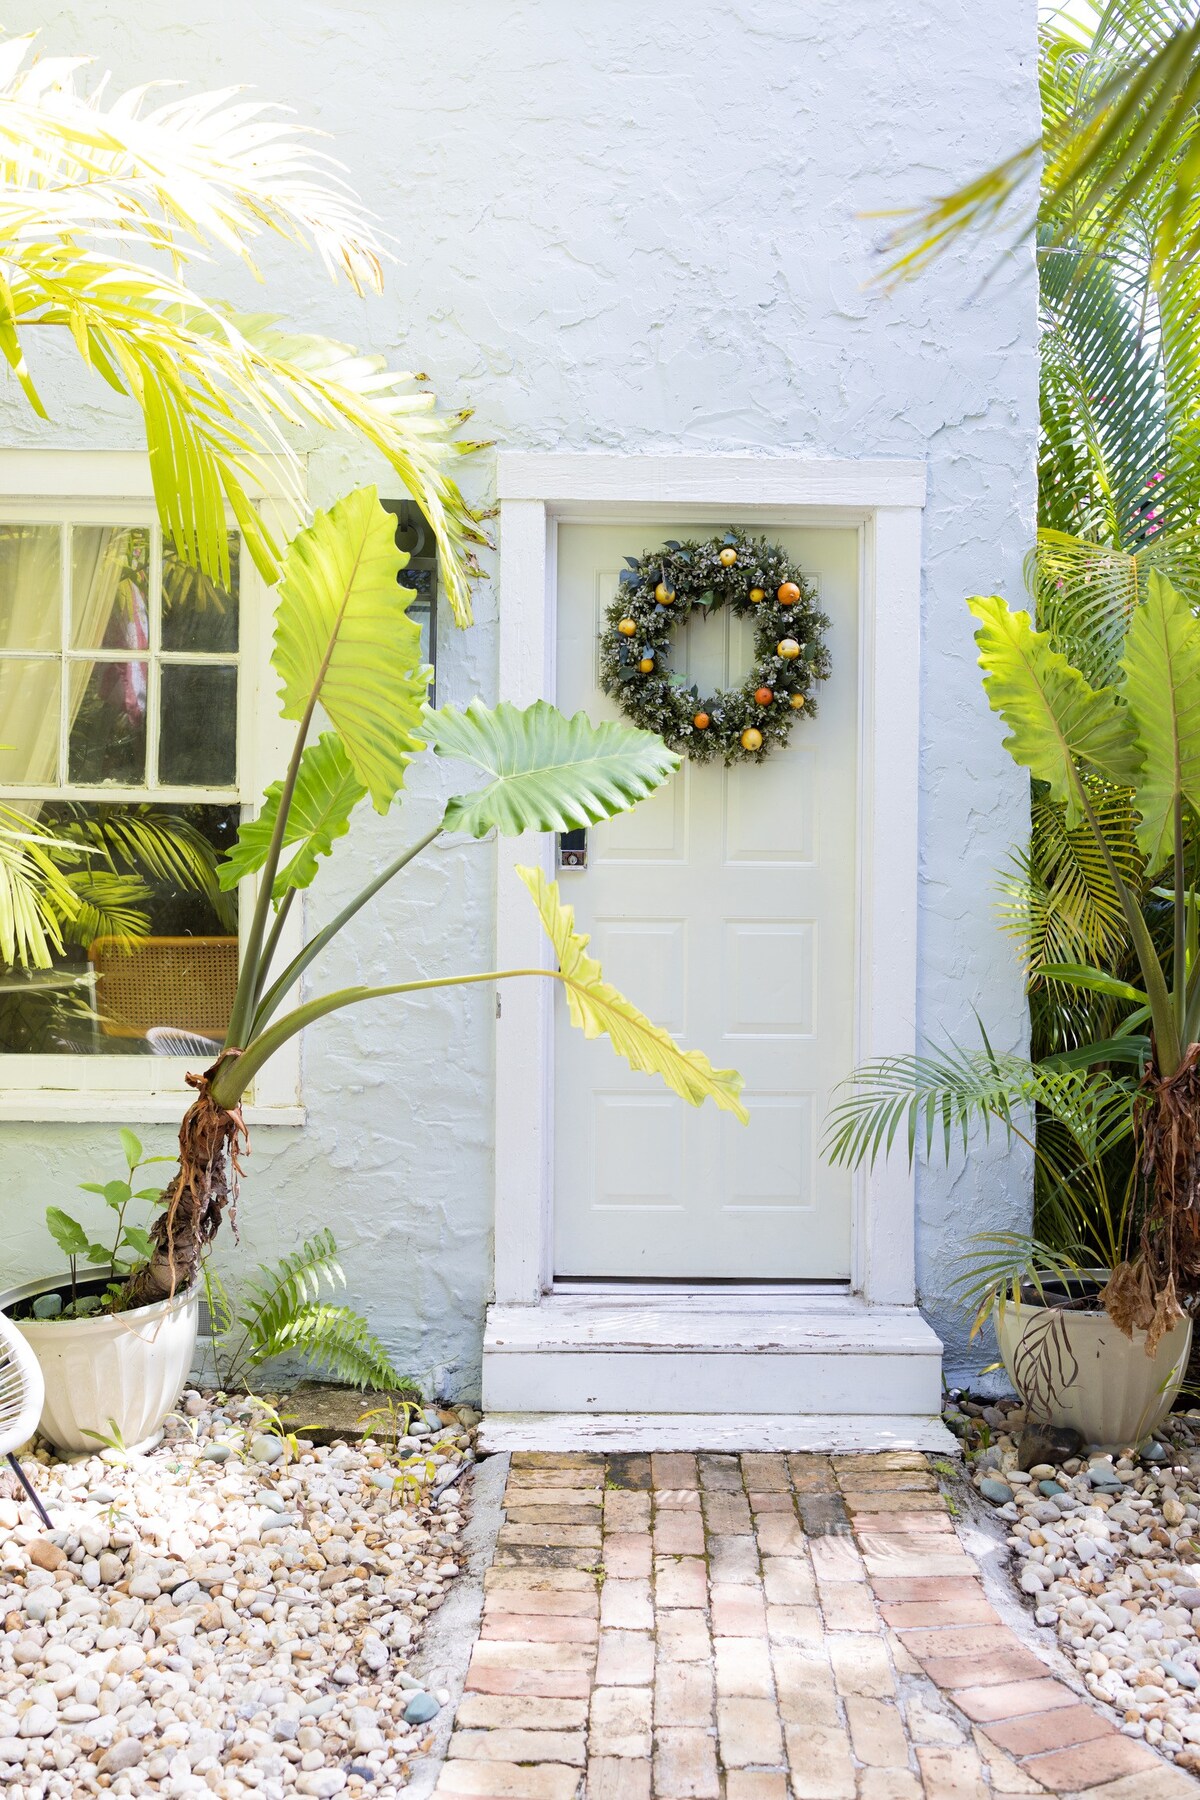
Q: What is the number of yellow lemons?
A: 8